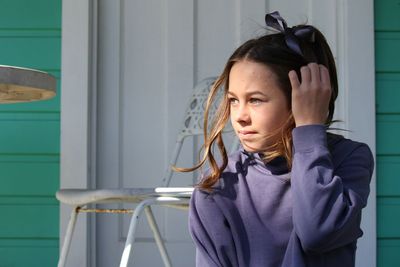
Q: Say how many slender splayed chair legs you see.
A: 3